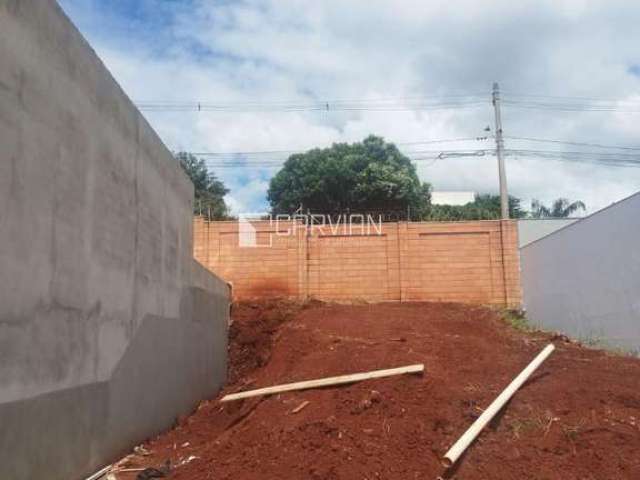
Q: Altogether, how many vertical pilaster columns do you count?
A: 4